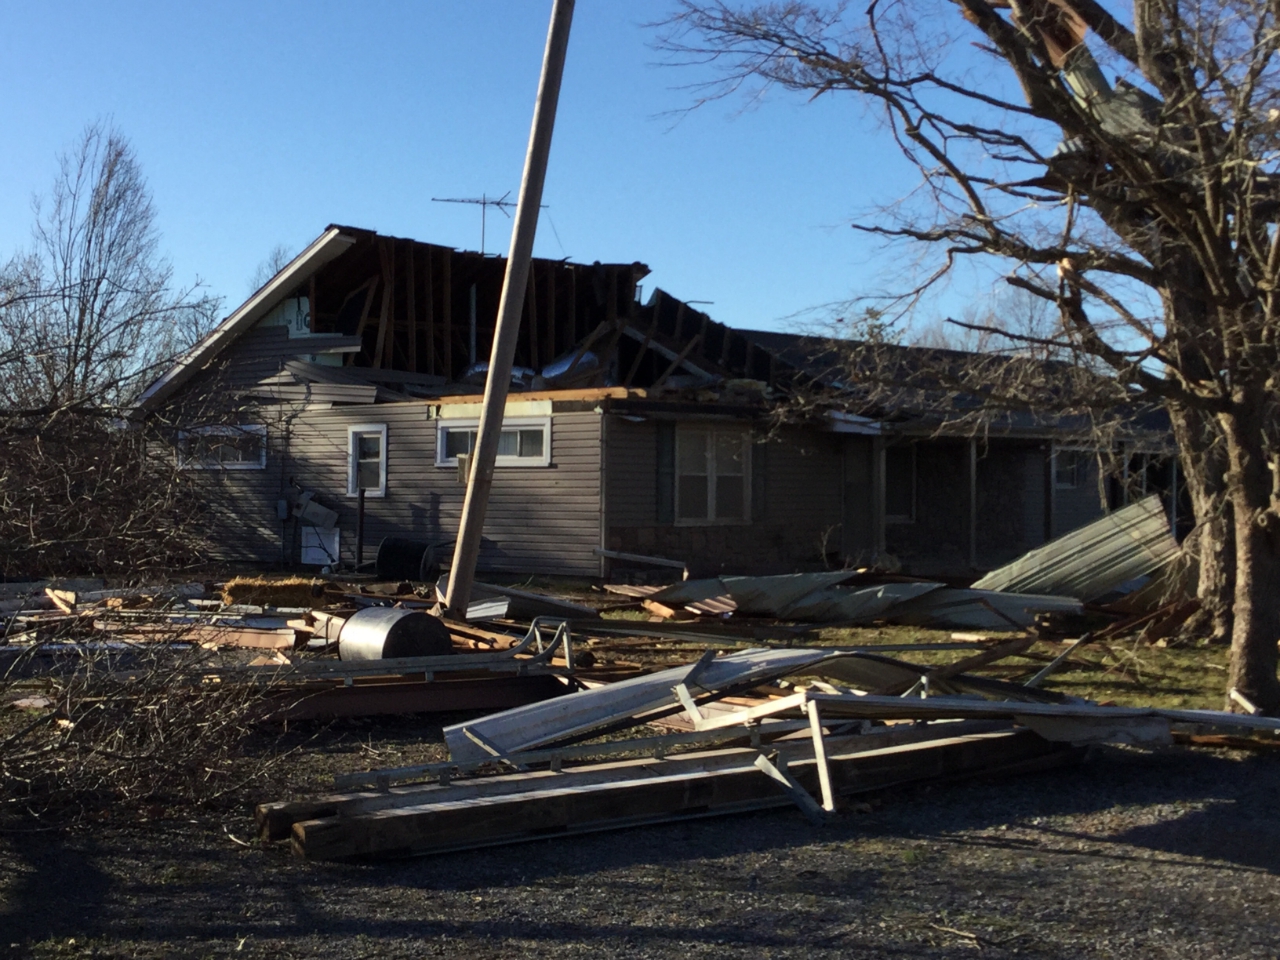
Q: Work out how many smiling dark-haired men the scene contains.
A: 0